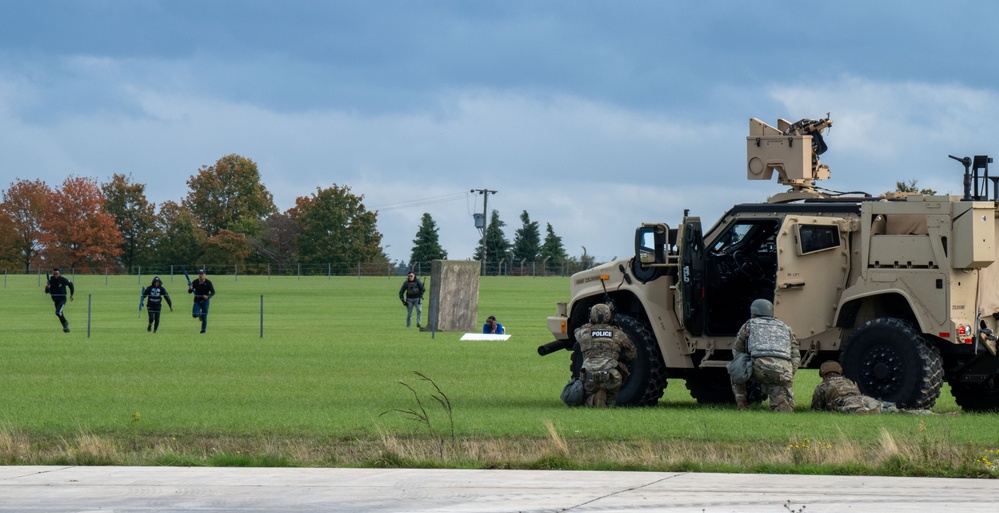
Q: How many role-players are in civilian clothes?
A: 5